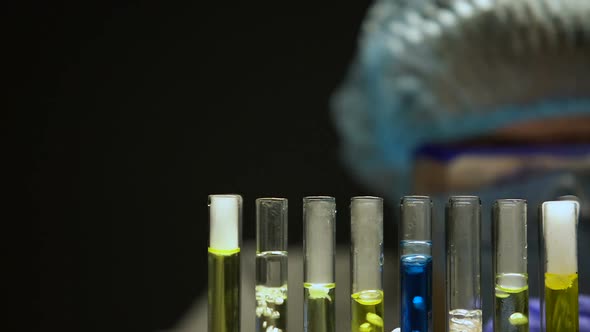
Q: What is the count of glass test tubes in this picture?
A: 8